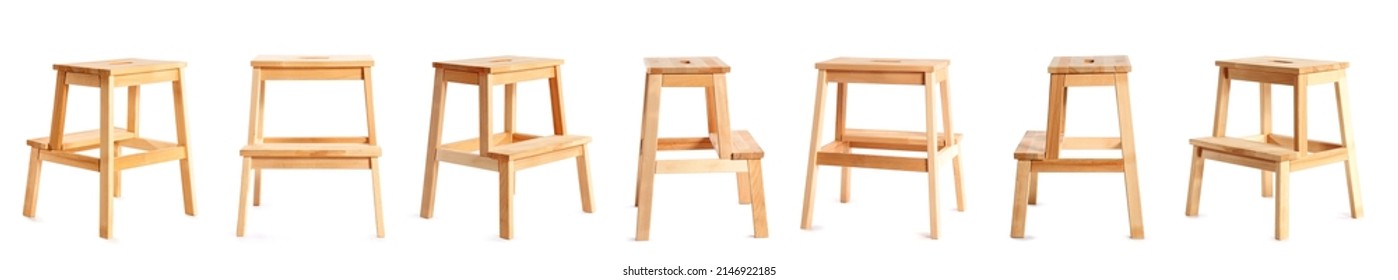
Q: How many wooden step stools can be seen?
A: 7